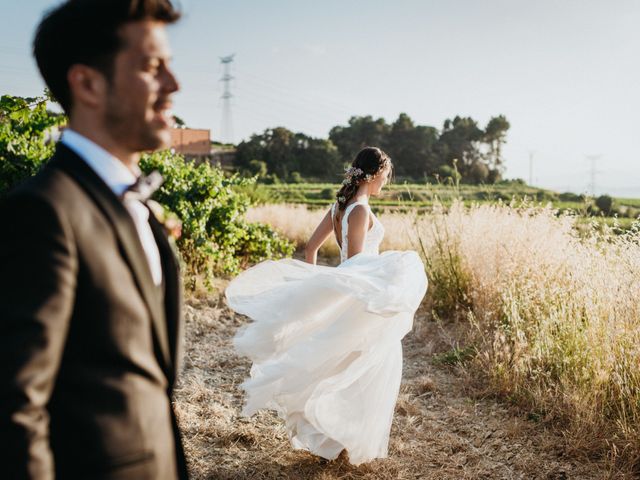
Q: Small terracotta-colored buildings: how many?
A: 1